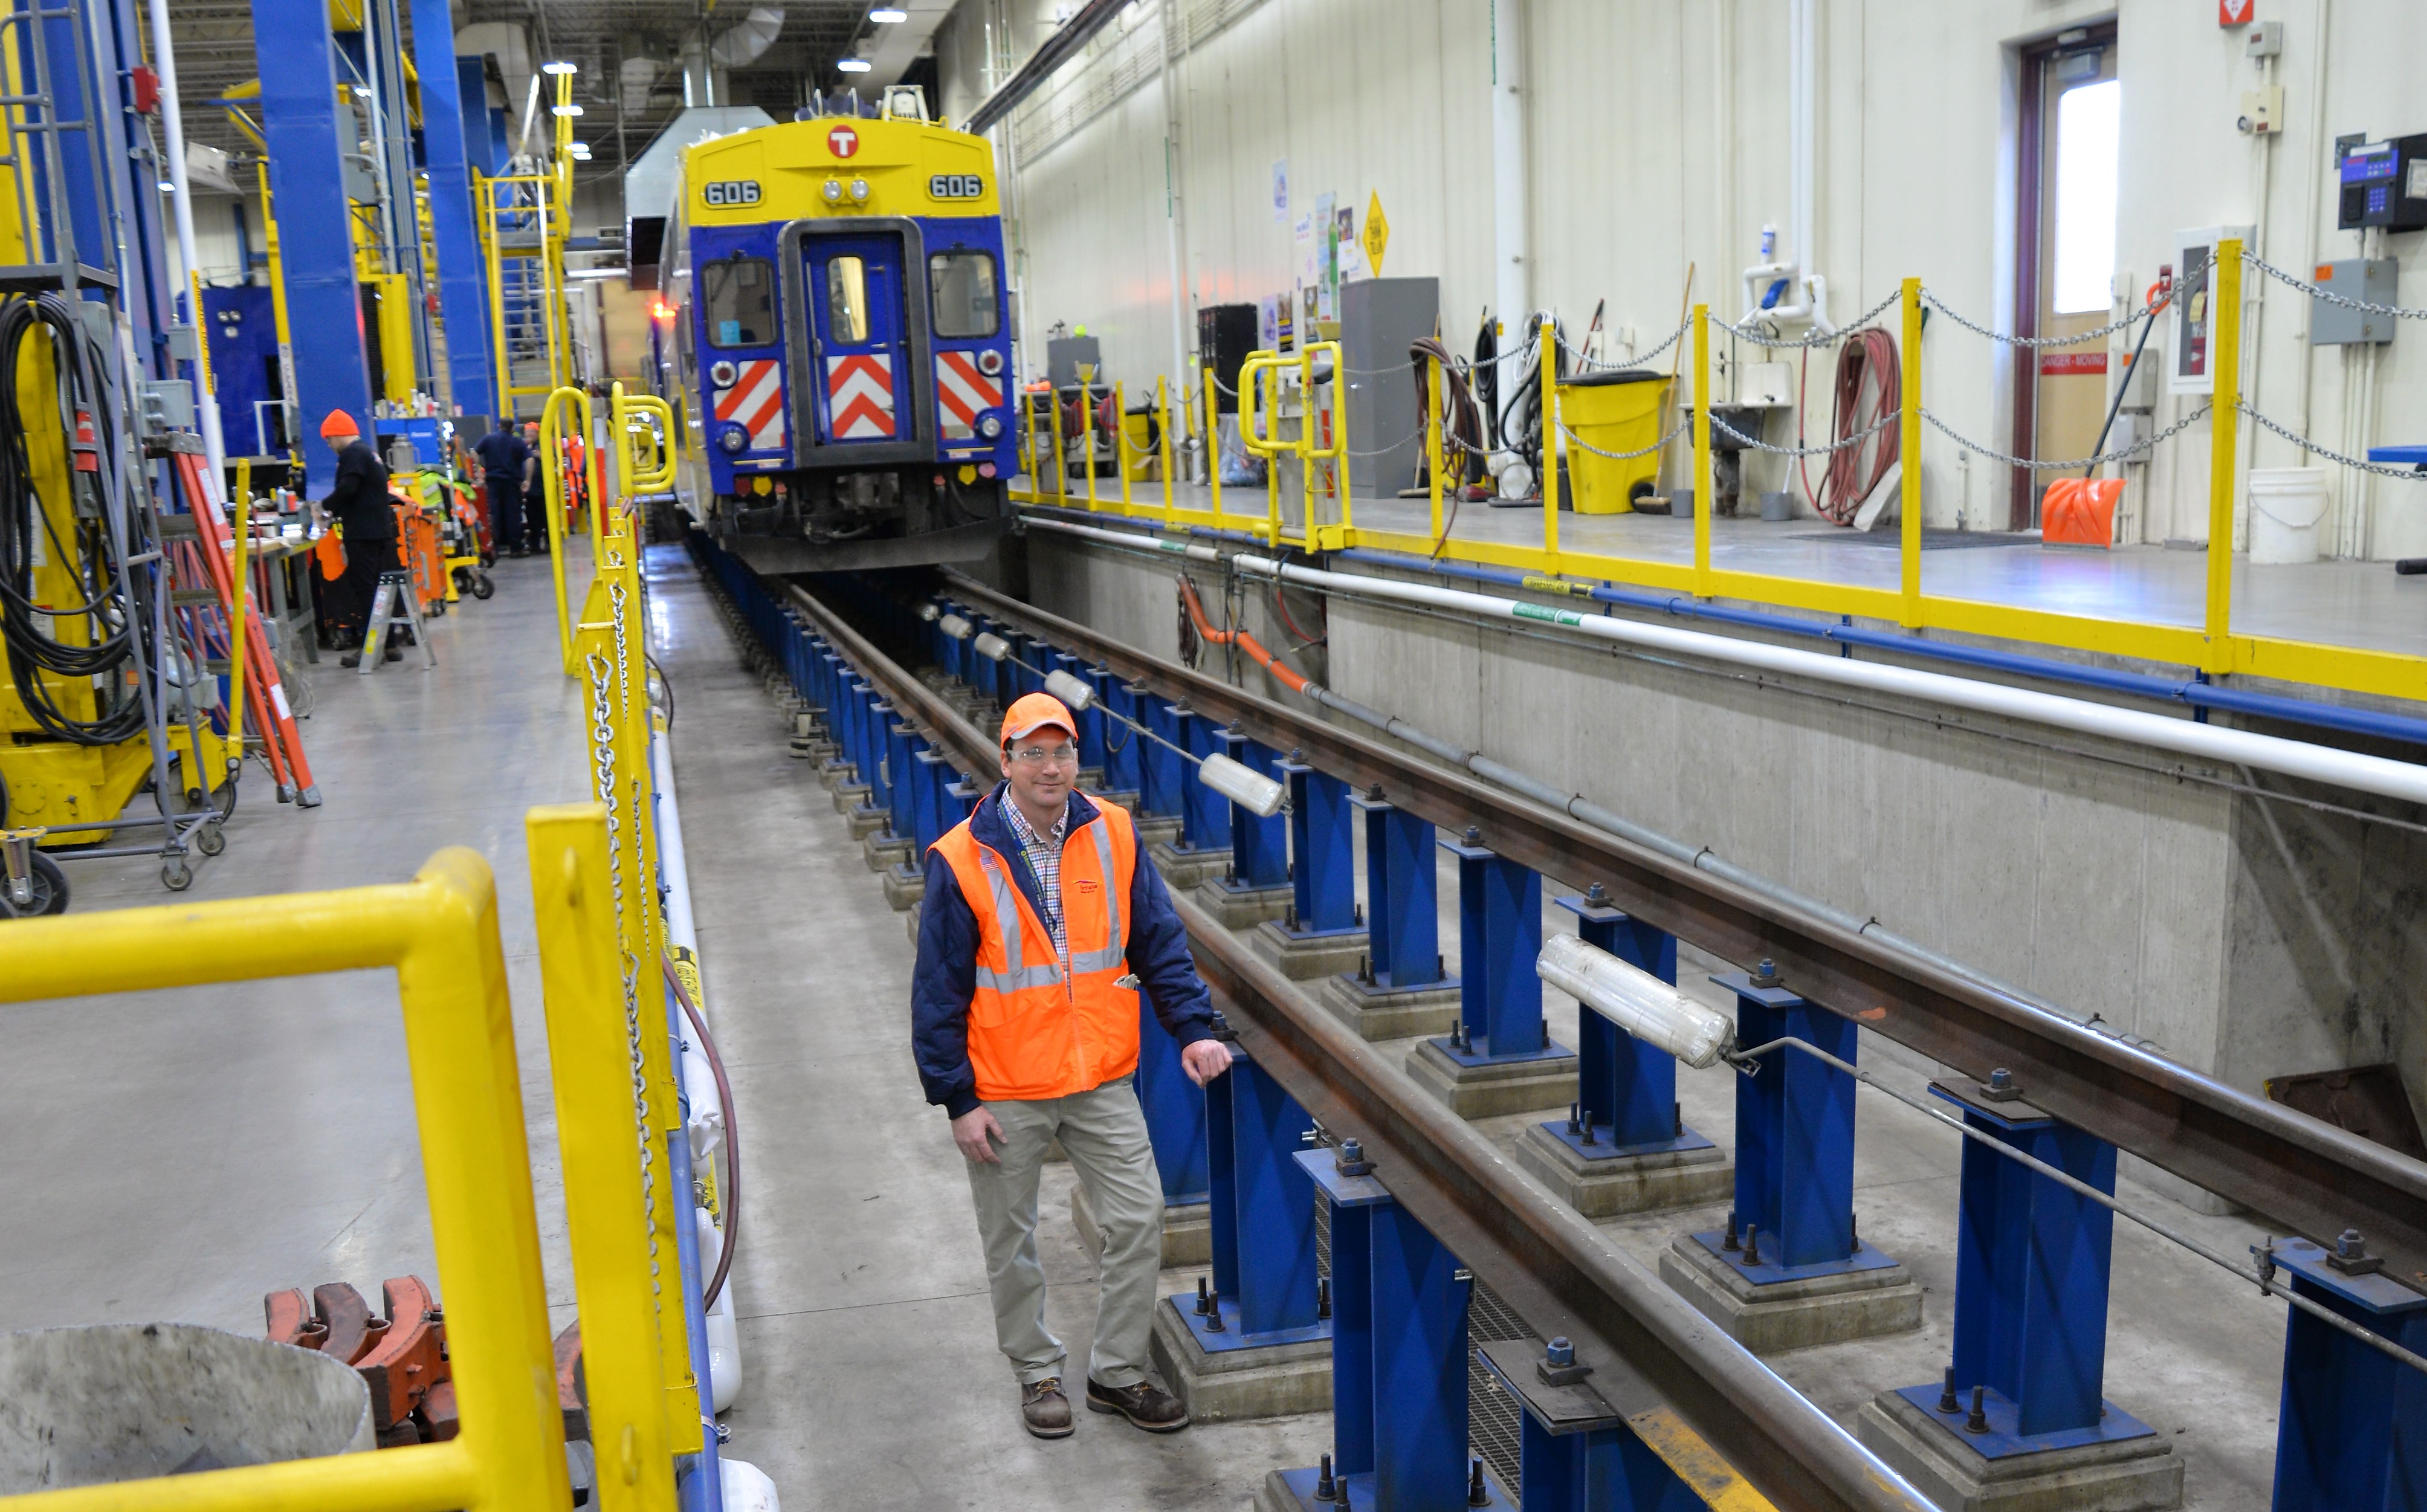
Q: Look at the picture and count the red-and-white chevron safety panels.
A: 3